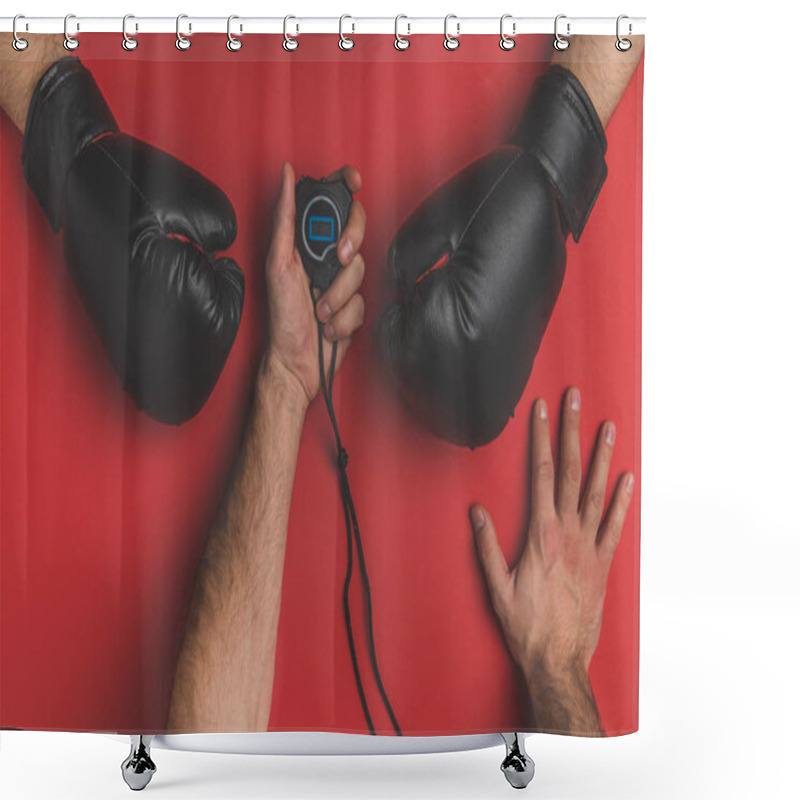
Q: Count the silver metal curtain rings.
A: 12